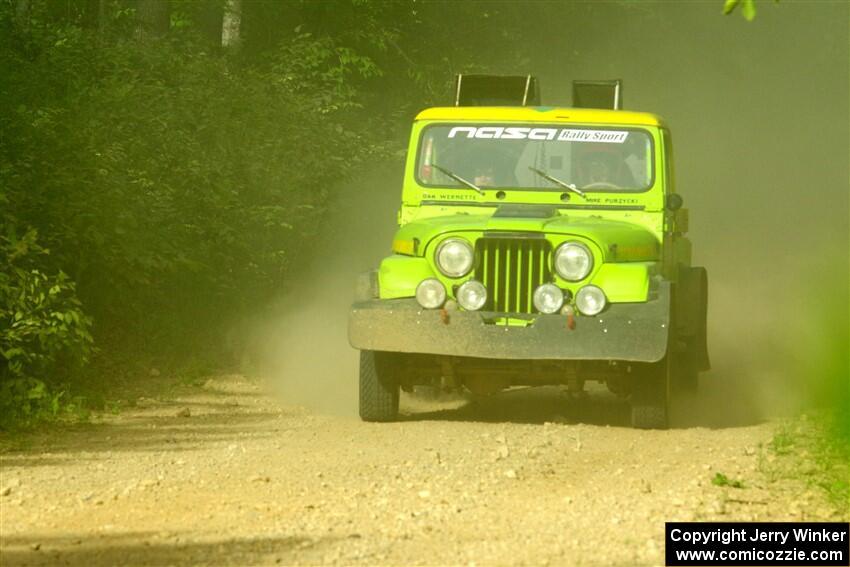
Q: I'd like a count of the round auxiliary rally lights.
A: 4